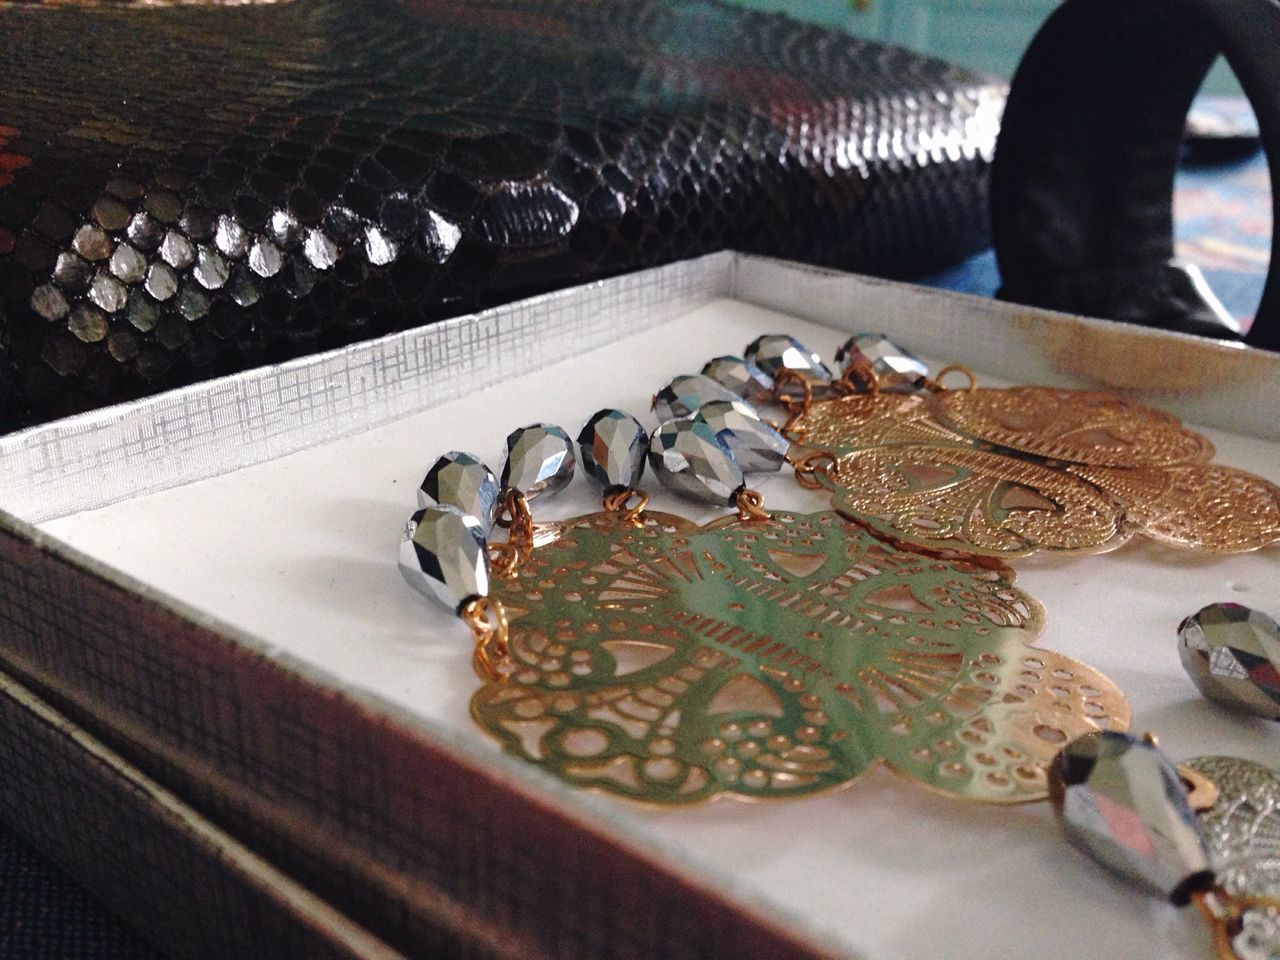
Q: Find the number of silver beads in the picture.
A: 12